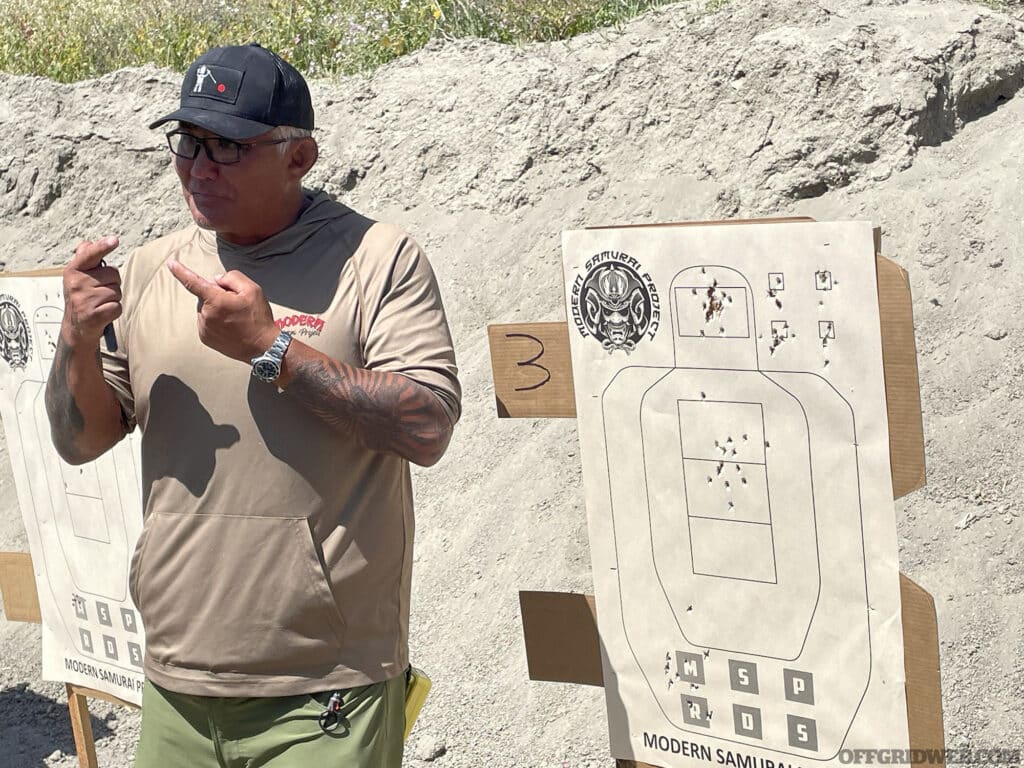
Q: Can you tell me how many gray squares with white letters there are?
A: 12